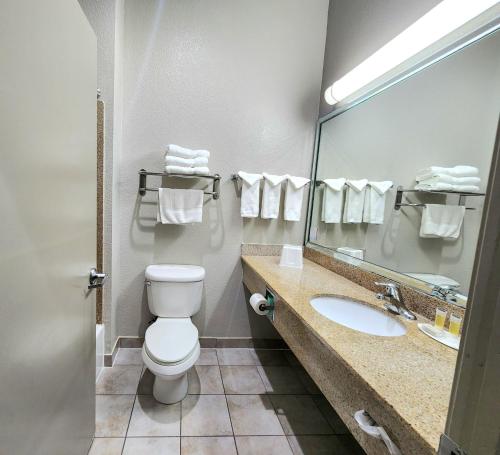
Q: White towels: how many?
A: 7